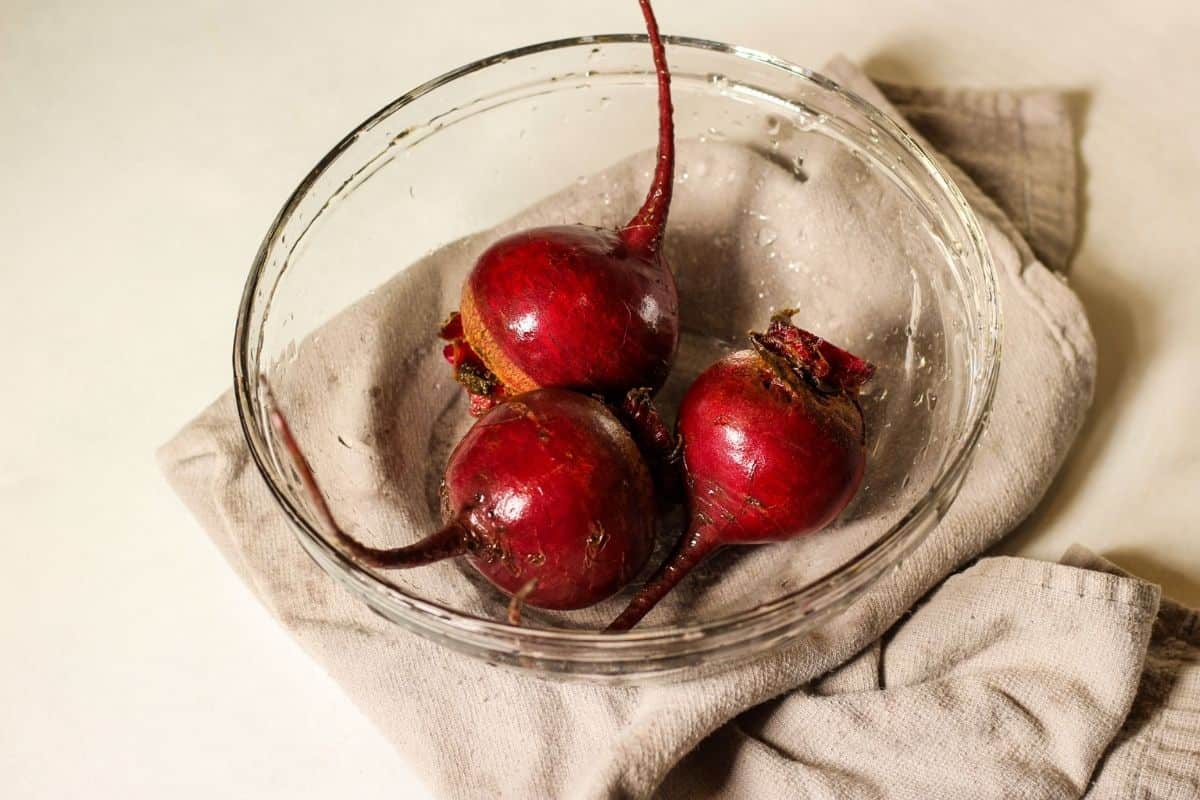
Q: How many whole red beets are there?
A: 3